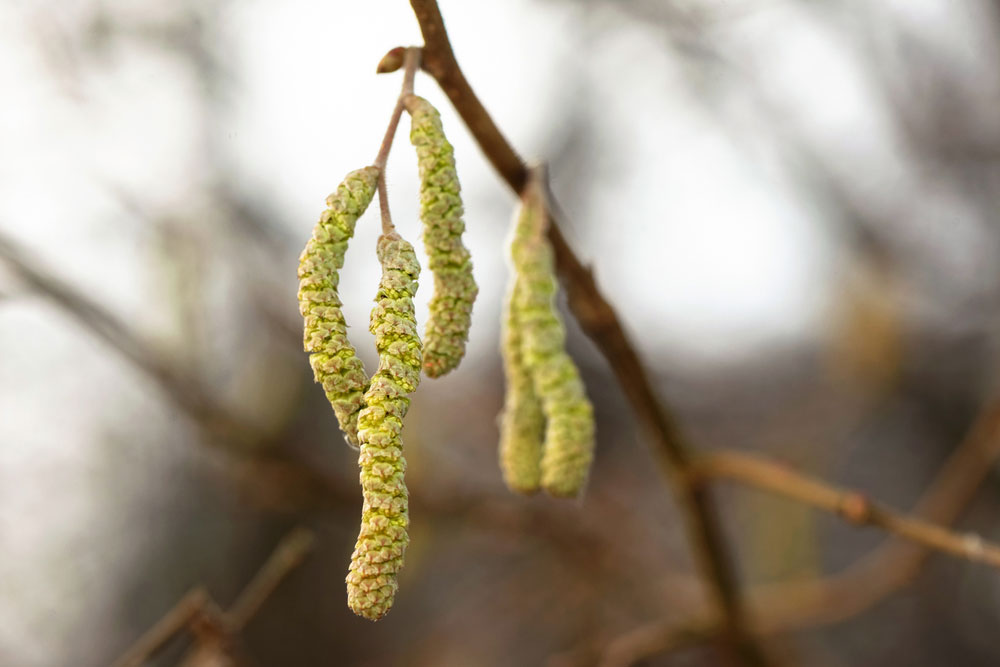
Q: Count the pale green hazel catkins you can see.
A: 5